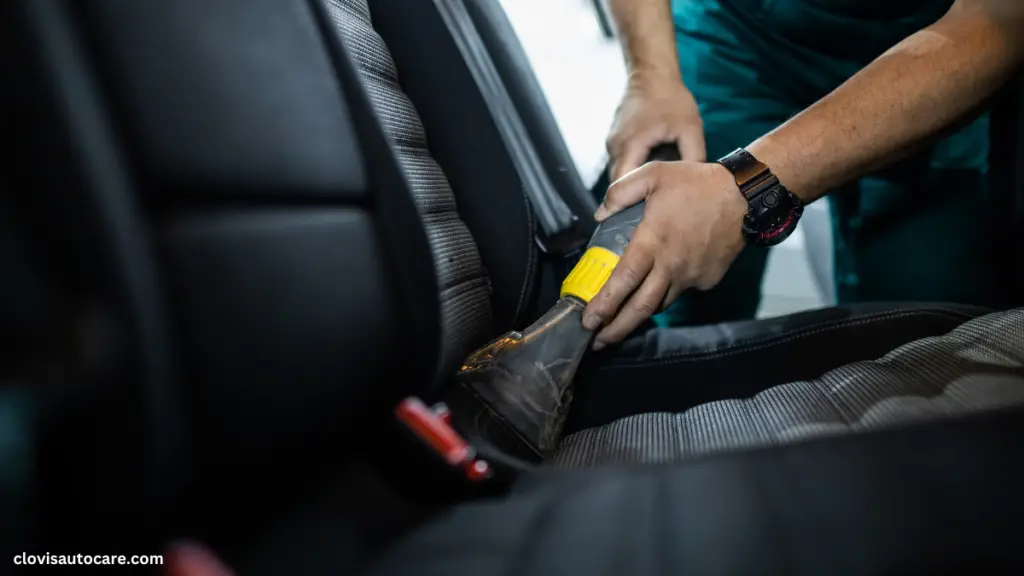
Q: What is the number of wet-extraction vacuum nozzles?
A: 1